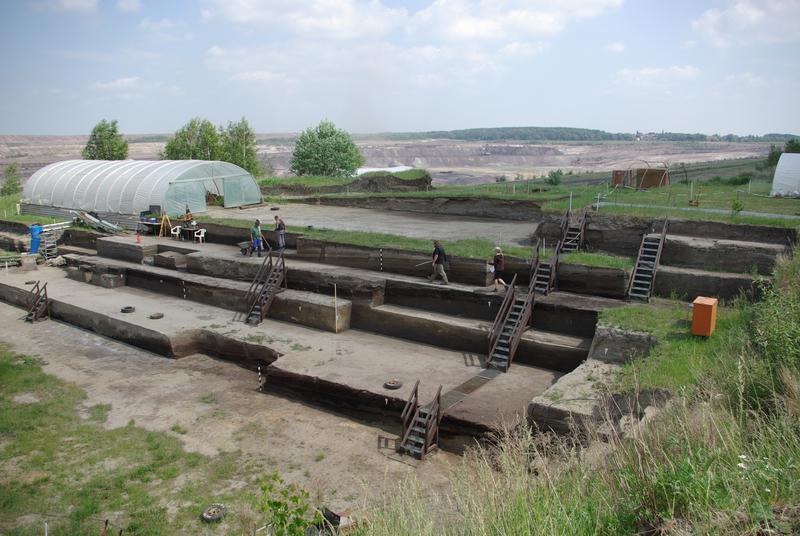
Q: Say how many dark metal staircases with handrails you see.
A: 7